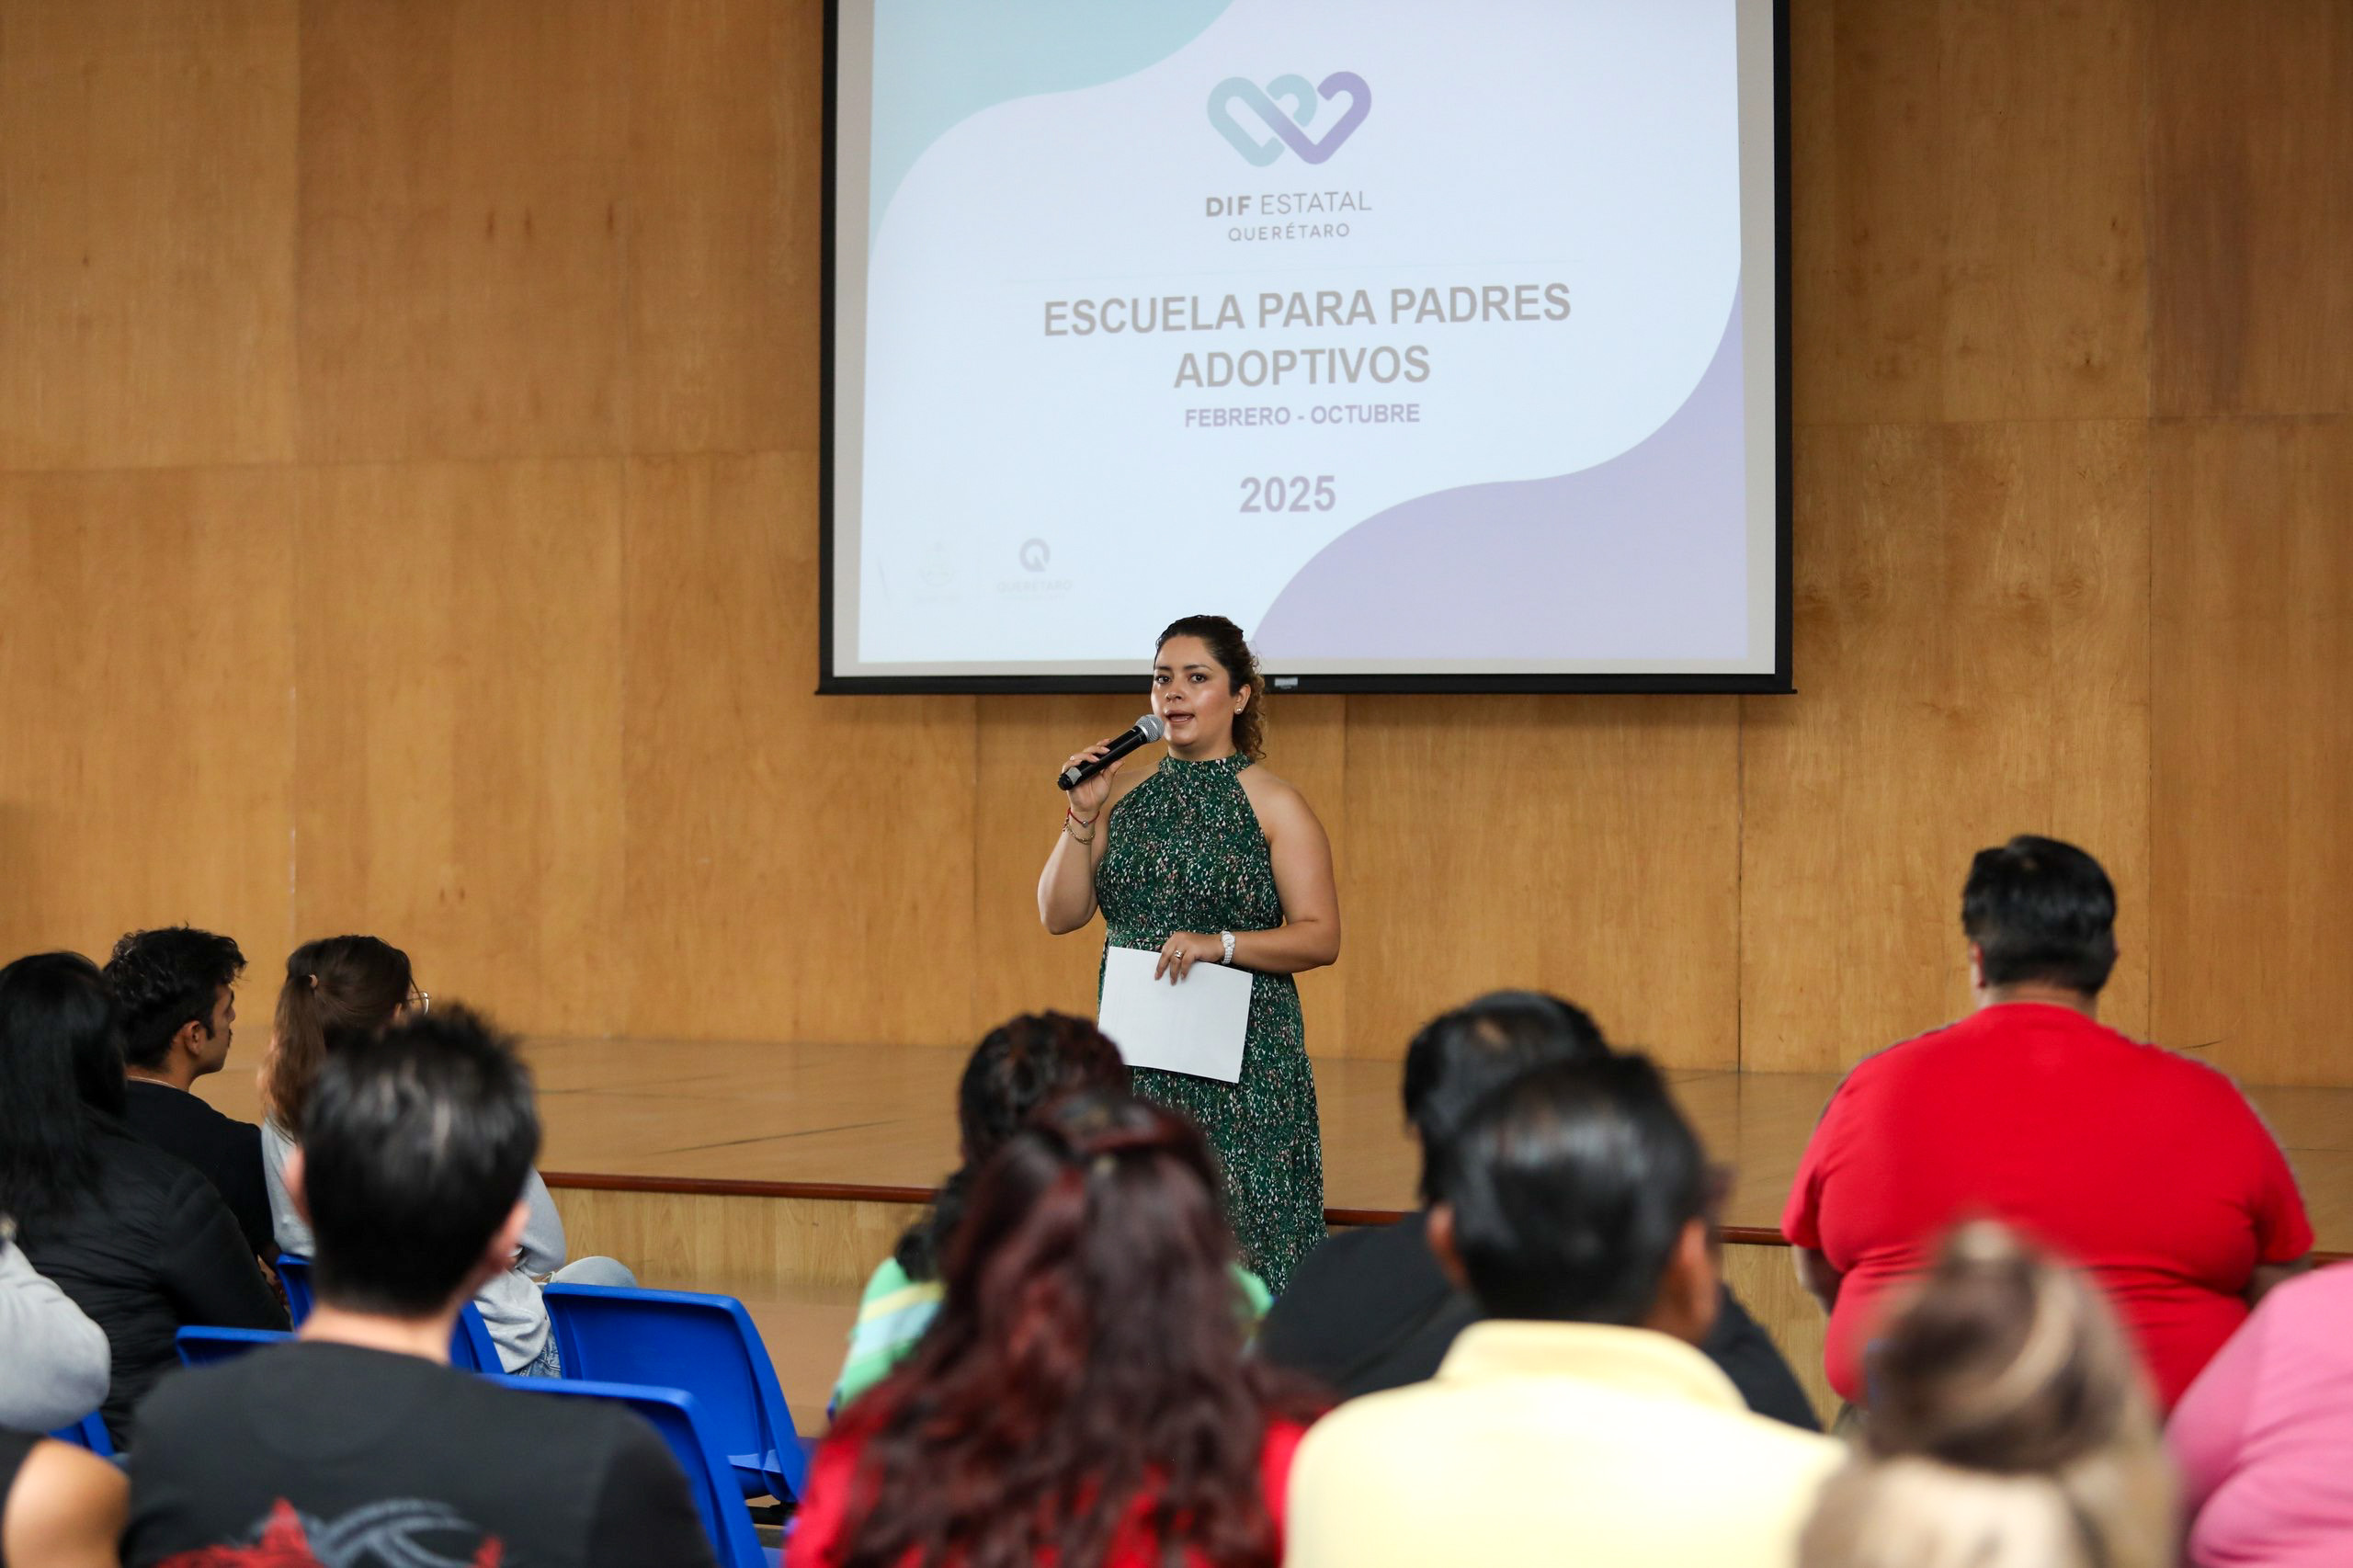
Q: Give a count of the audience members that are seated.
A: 13